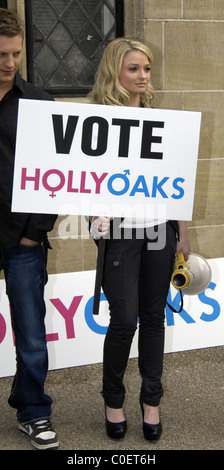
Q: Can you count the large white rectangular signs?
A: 2